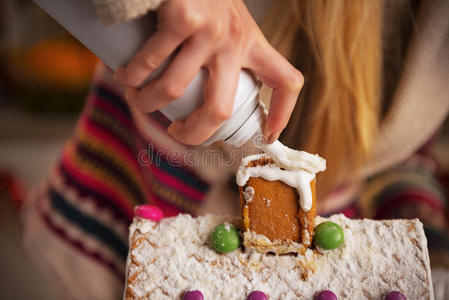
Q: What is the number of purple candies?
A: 4